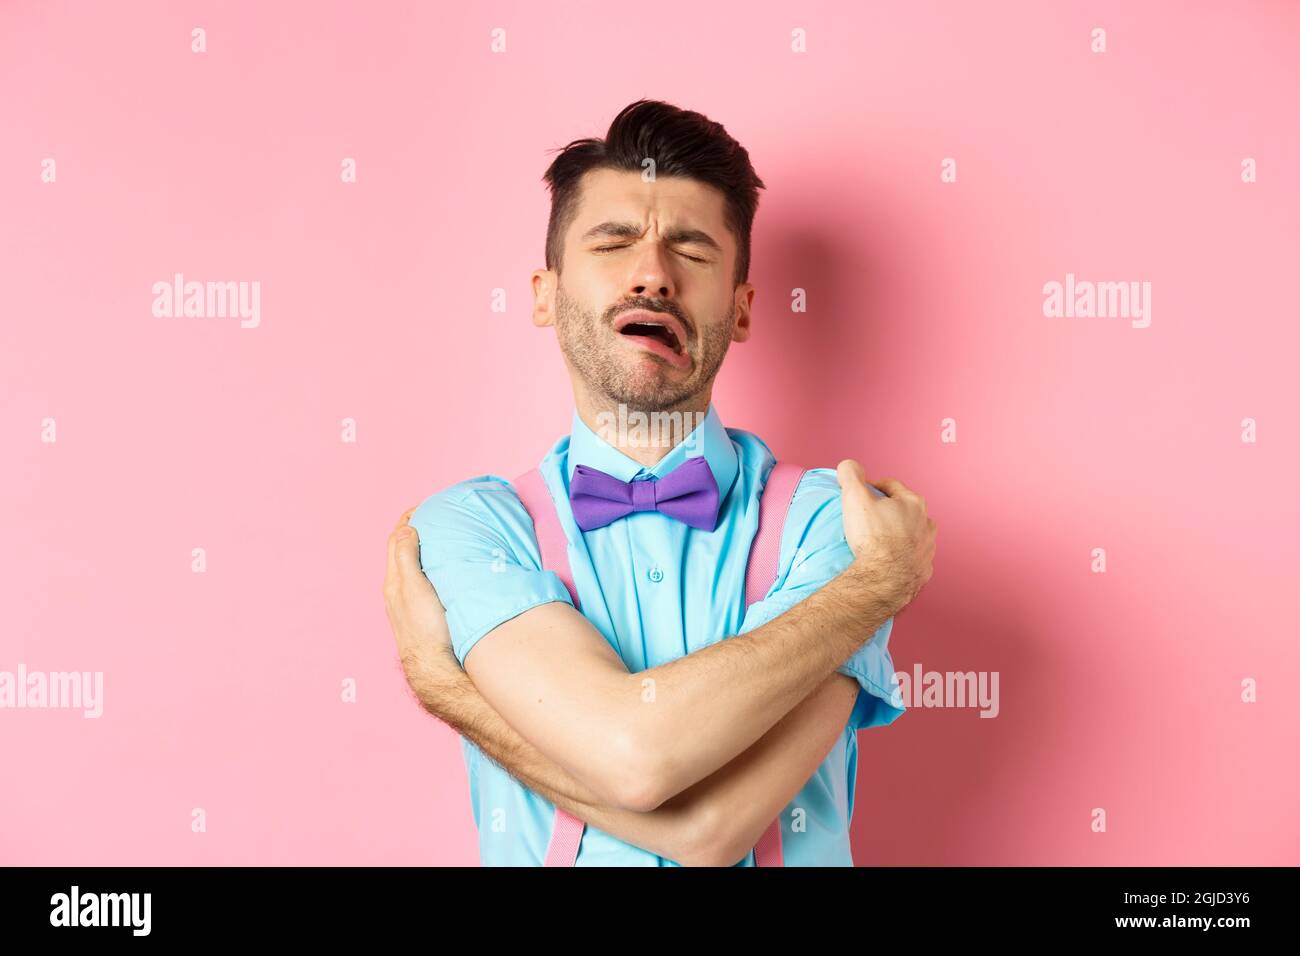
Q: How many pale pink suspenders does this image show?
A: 2